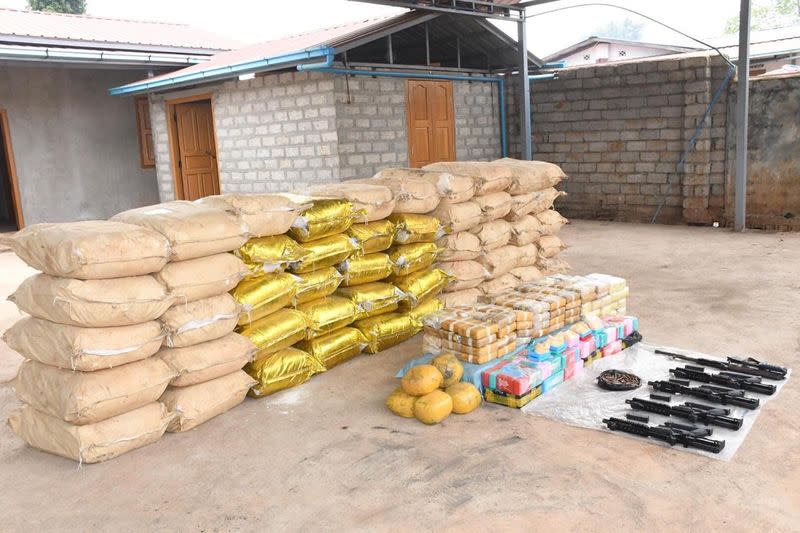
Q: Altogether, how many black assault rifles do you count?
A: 5